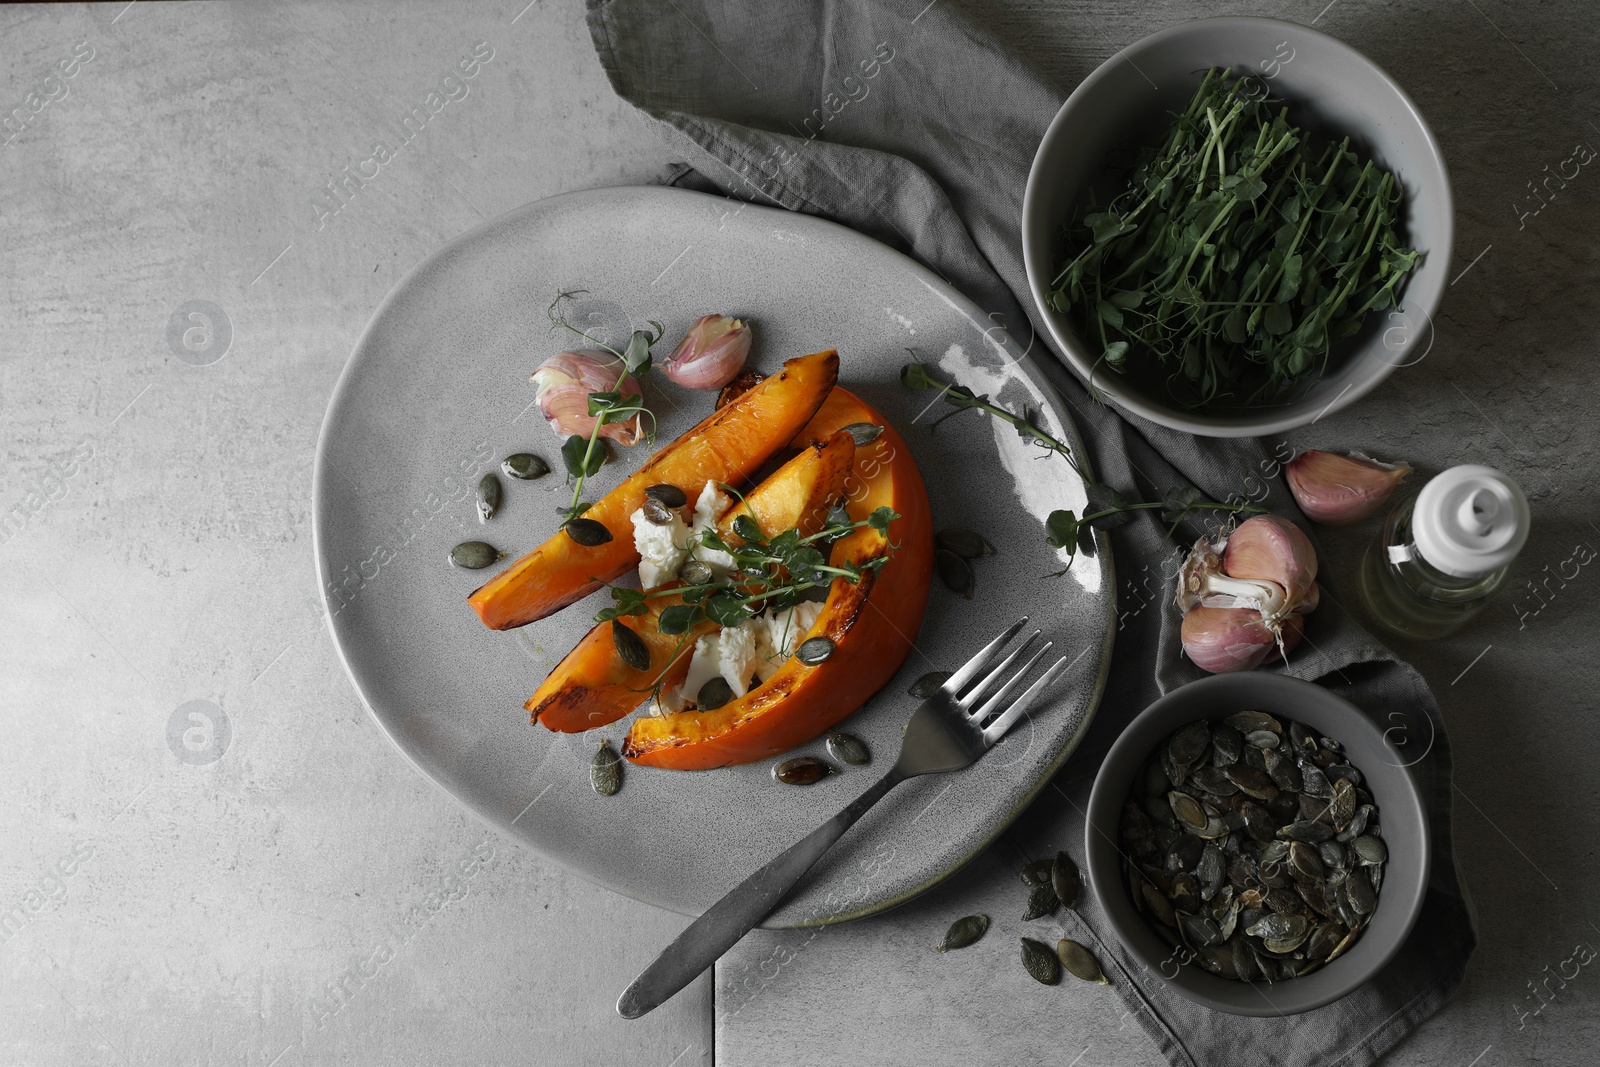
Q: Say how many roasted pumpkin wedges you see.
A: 3